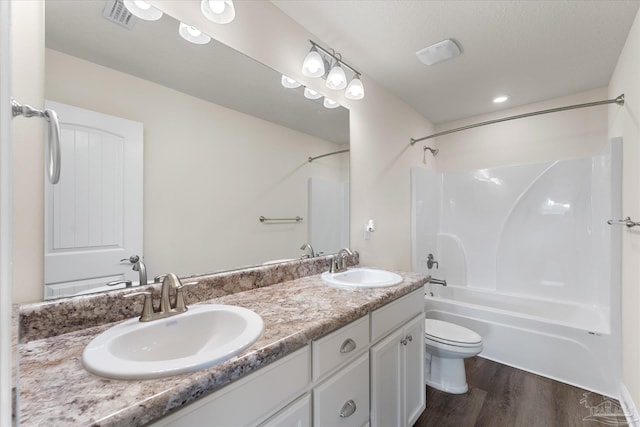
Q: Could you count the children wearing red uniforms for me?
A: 0